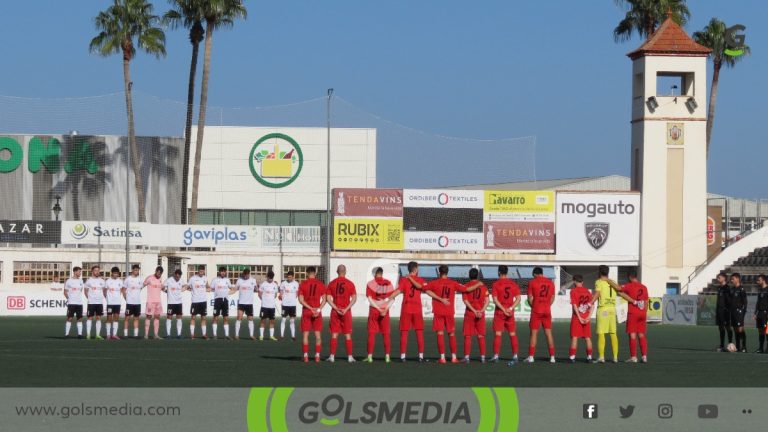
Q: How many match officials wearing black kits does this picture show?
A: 3